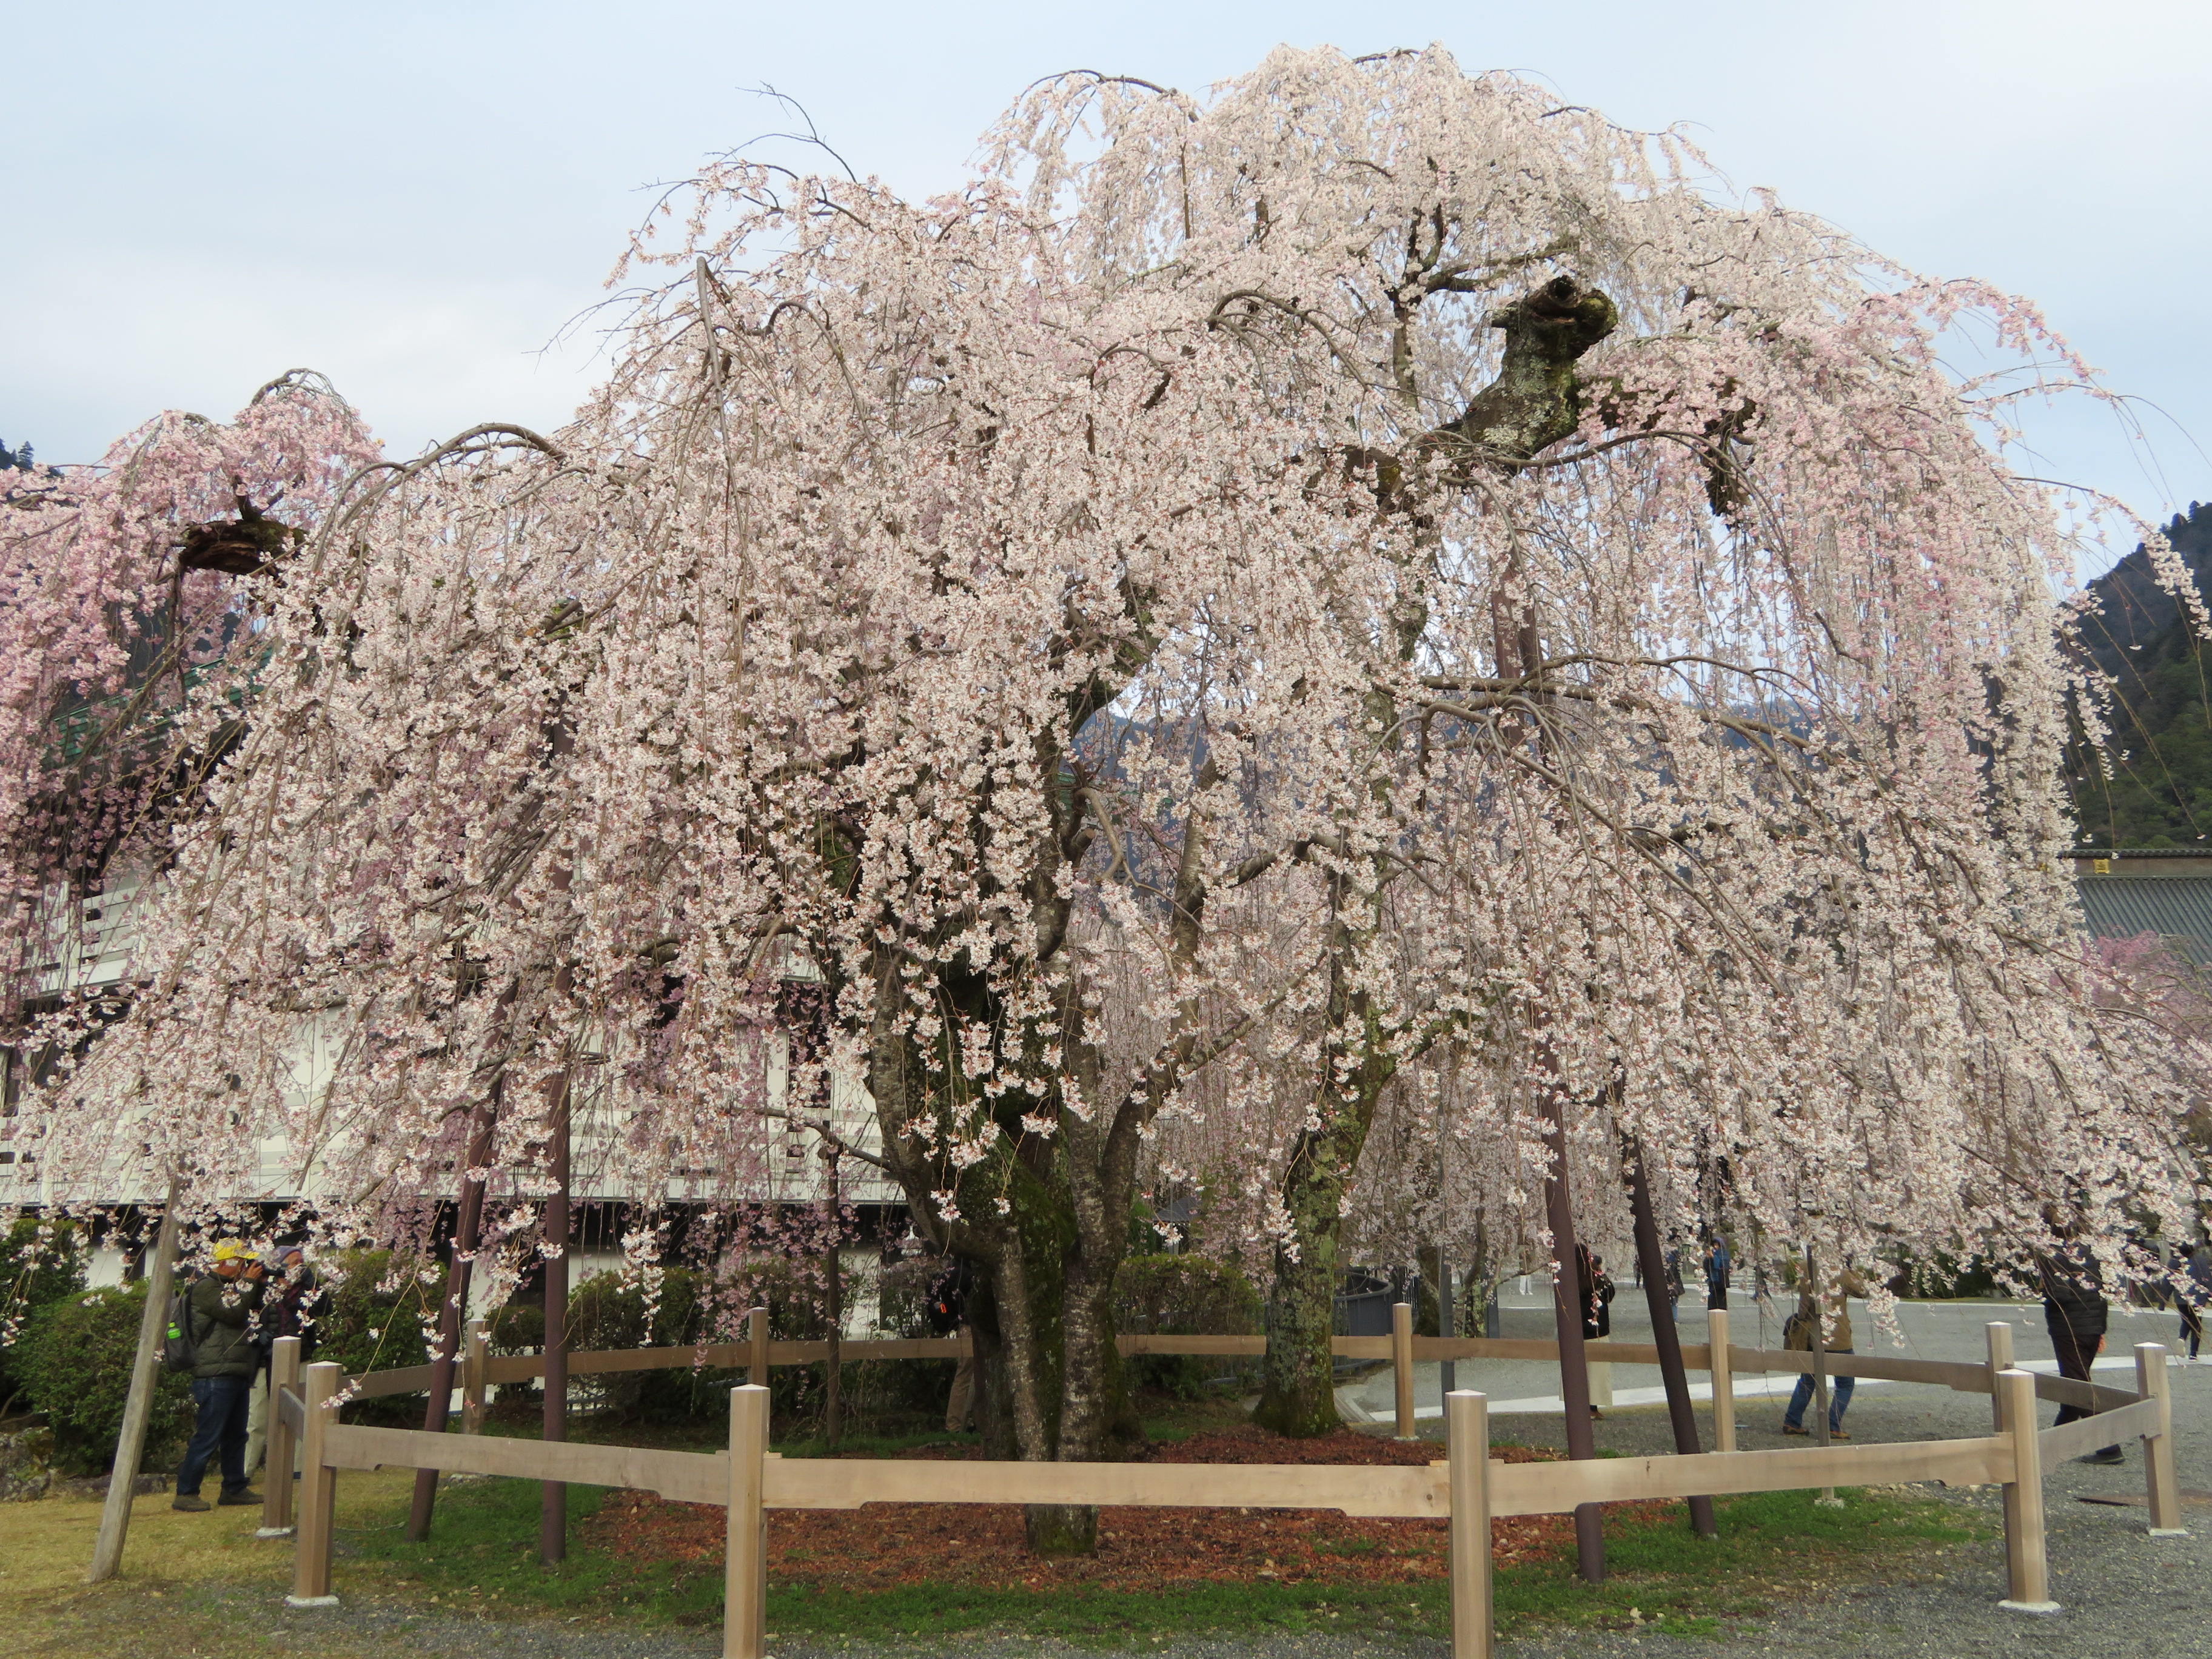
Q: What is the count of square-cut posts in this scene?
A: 11